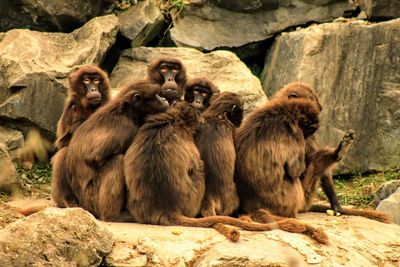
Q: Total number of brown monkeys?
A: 8